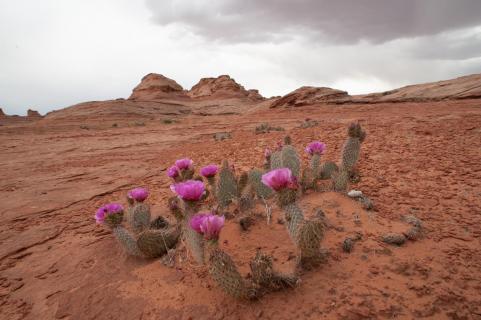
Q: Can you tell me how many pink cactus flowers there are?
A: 11